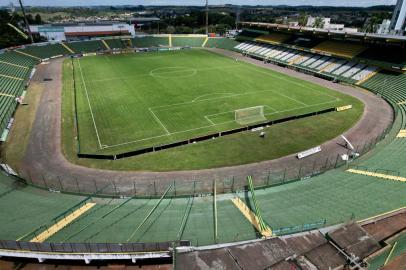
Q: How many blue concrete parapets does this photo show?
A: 0